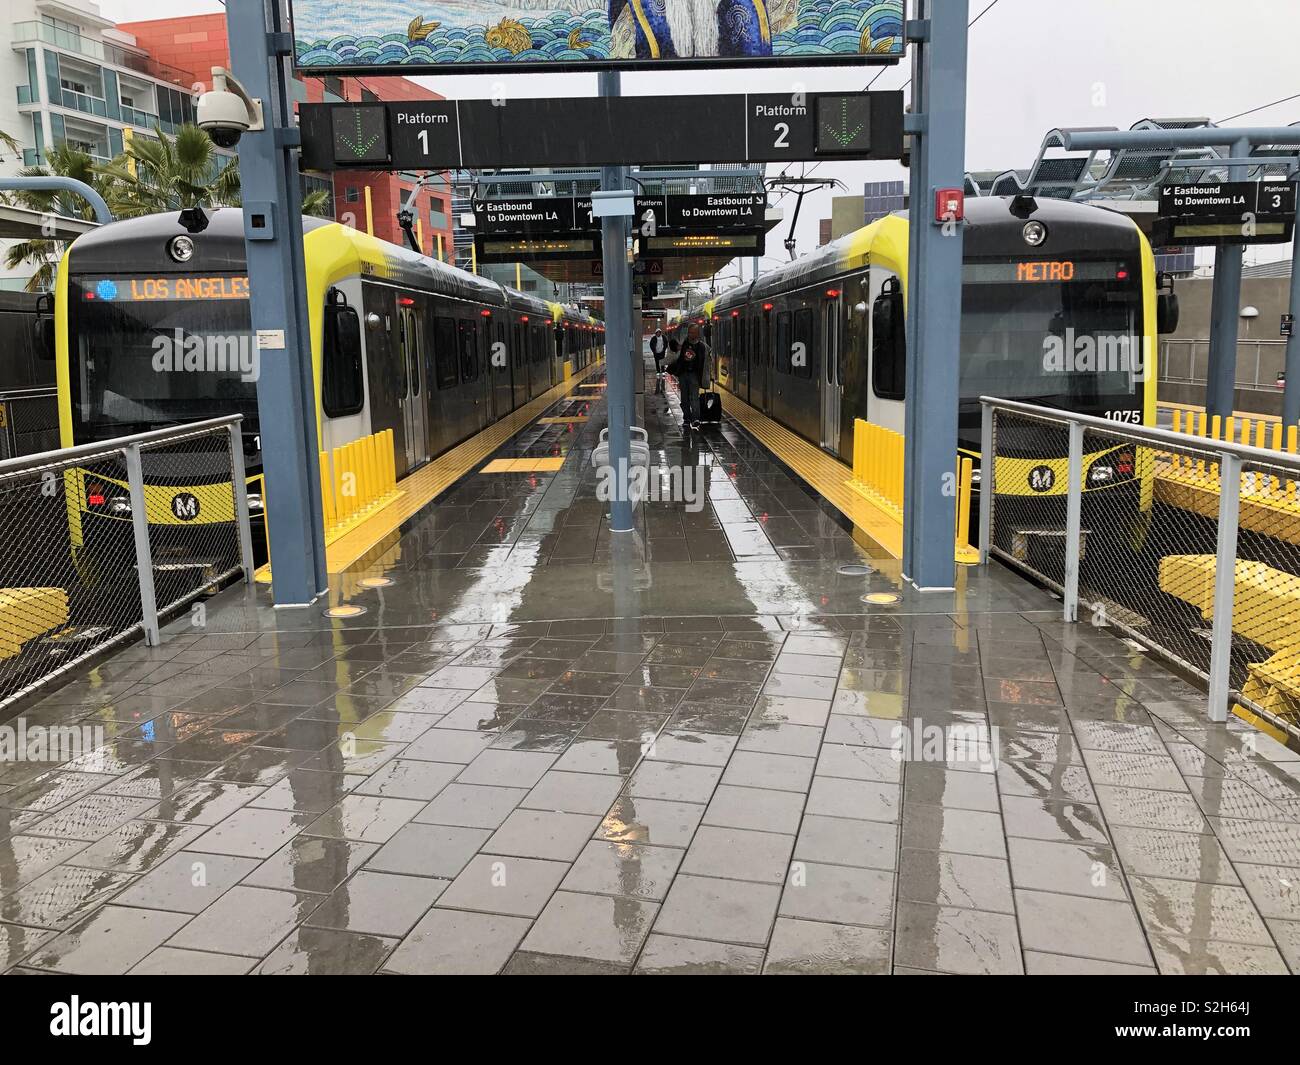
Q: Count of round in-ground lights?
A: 4